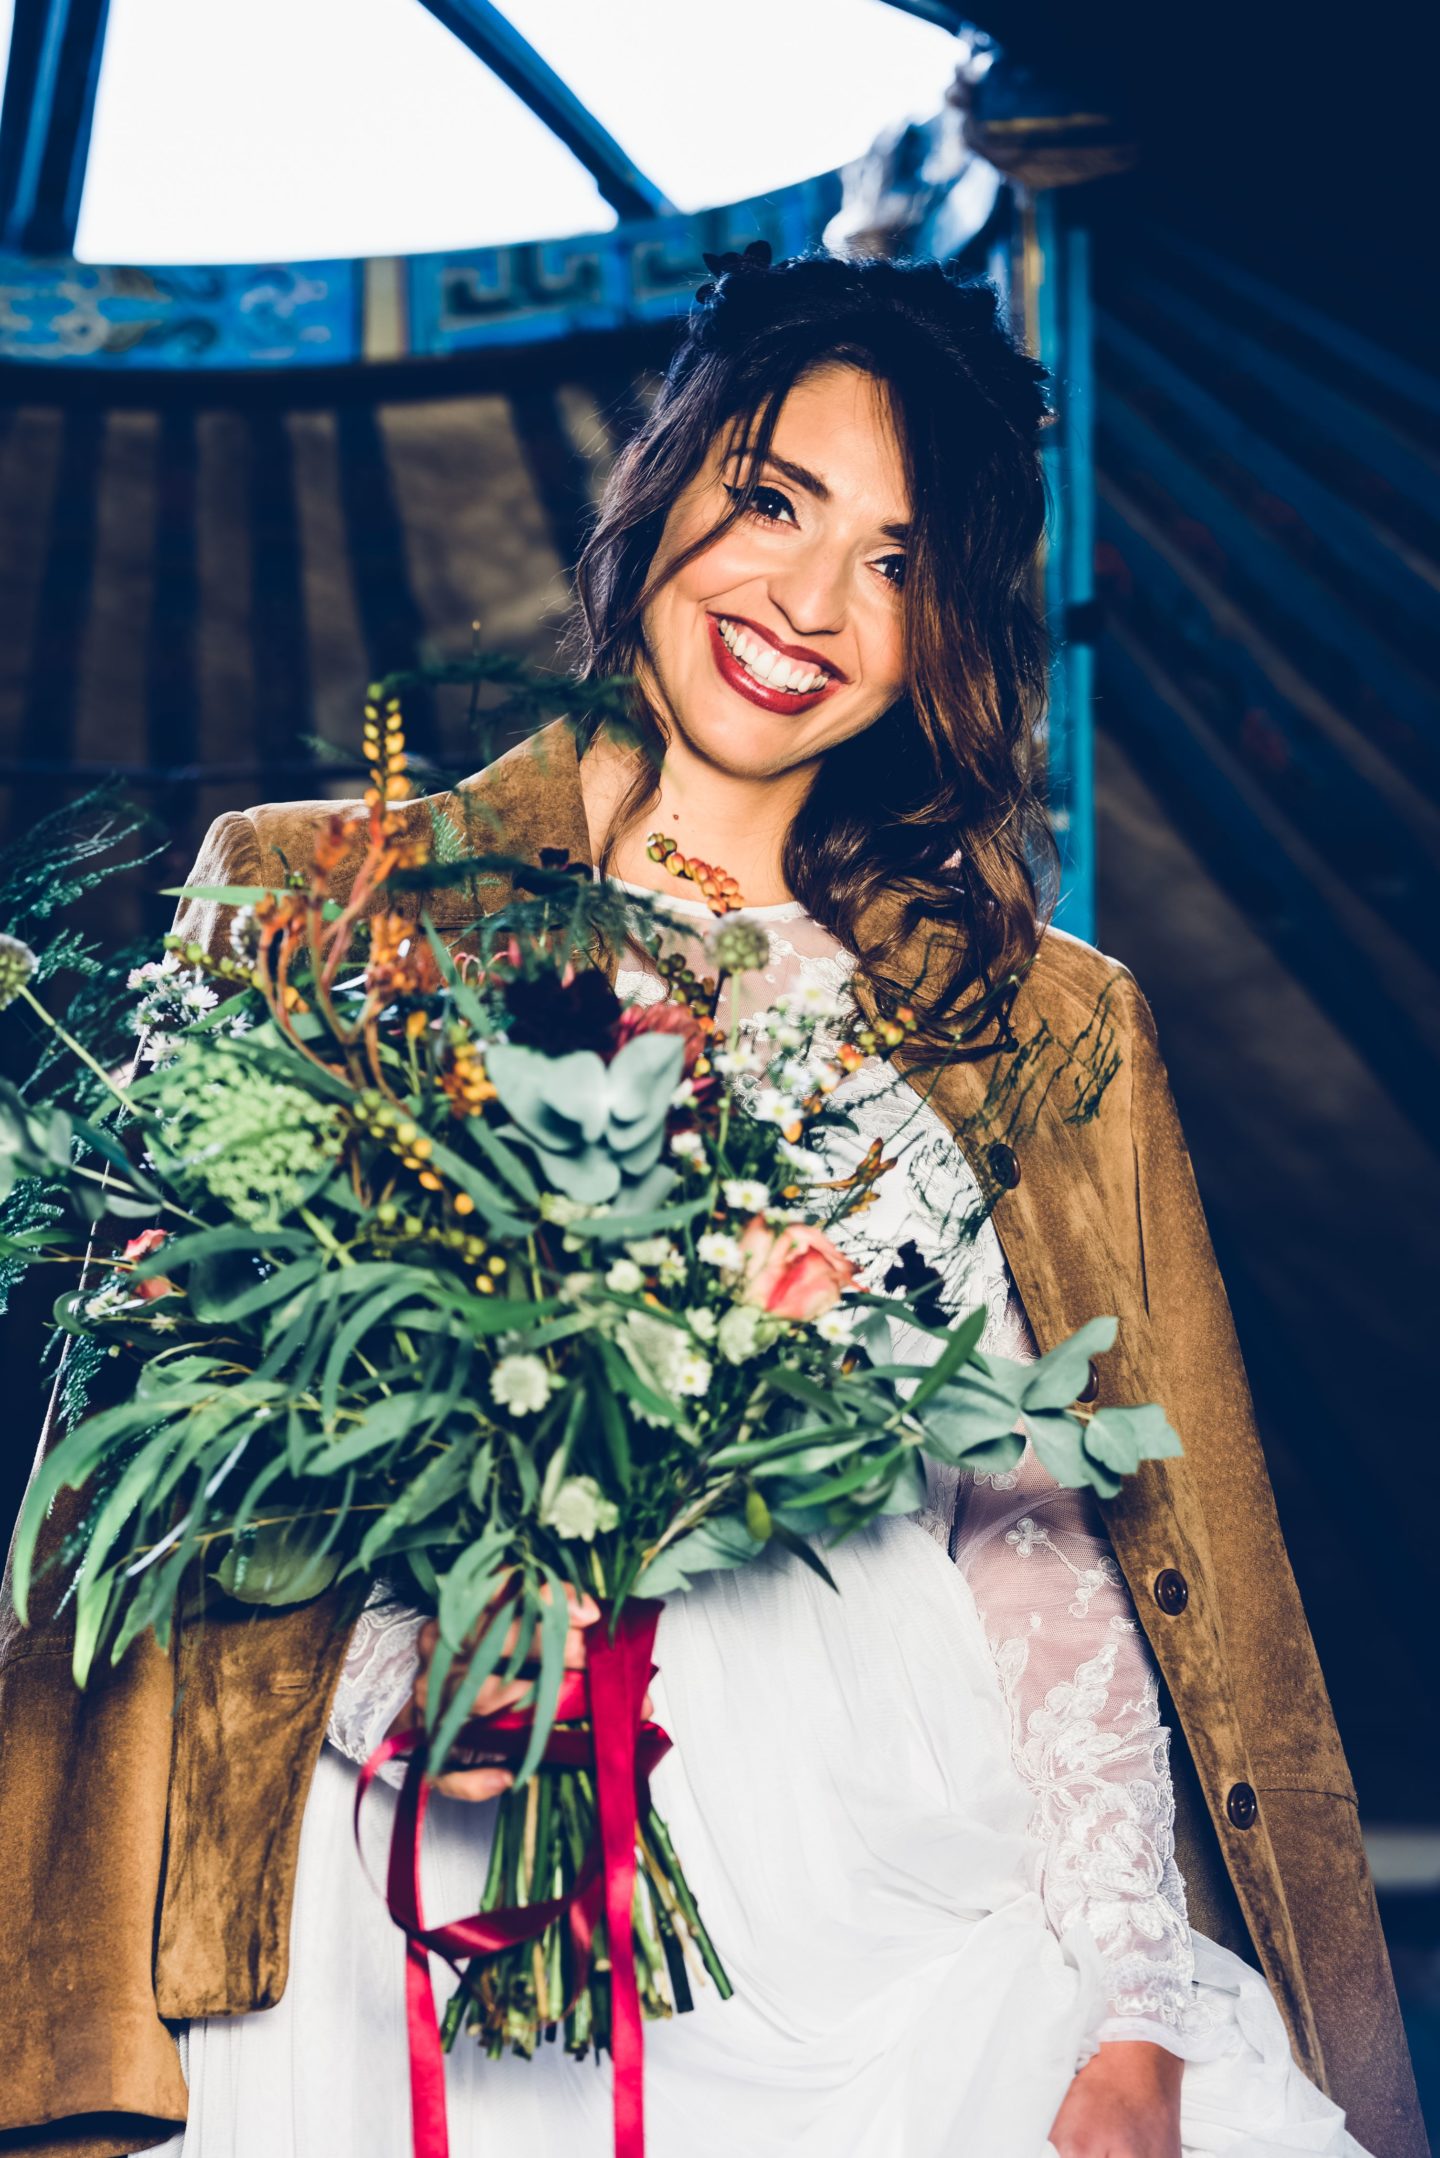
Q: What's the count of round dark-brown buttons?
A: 4